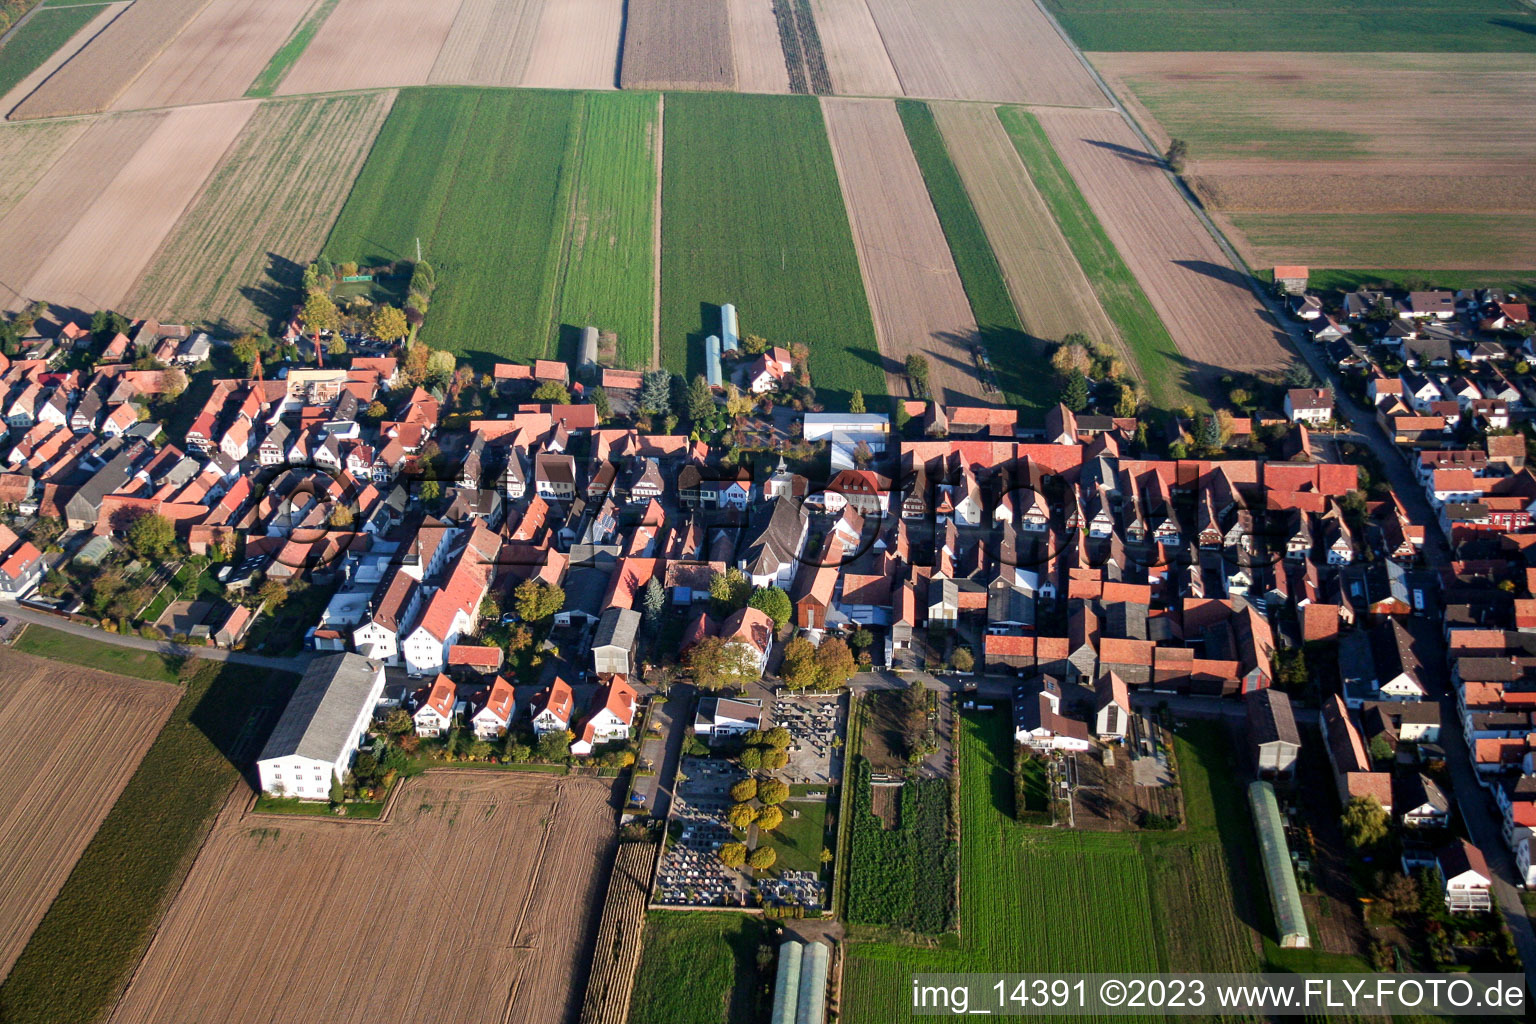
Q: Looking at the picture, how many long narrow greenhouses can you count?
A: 6